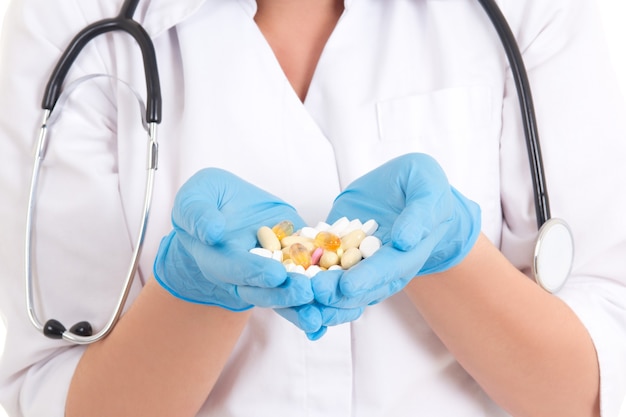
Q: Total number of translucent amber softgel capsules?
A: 3